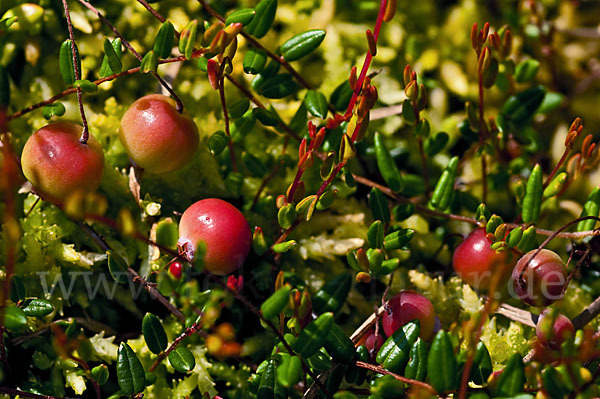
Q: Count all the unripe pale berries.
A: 2